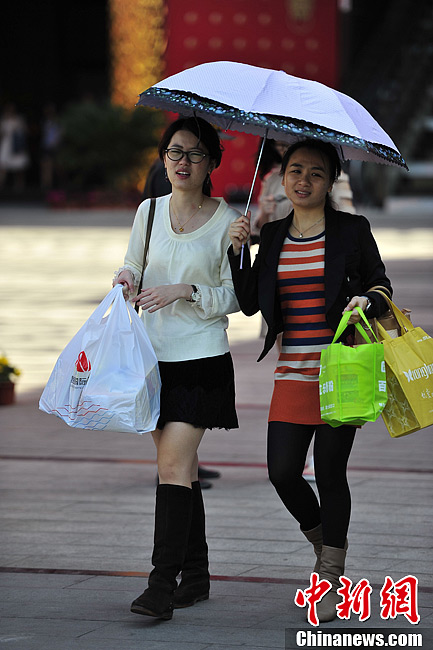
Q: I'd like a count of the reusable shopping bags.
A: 2